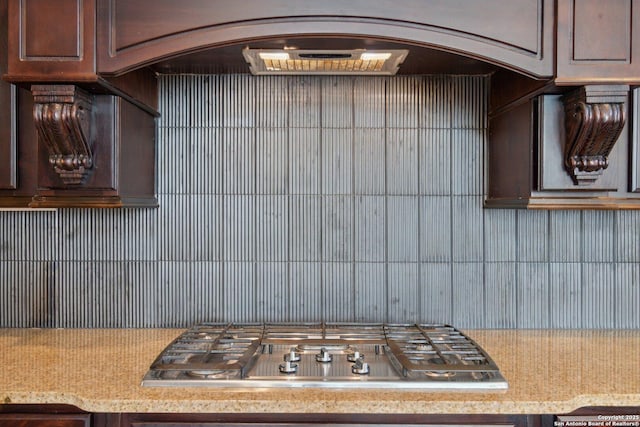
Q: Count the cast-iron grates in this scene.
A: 3